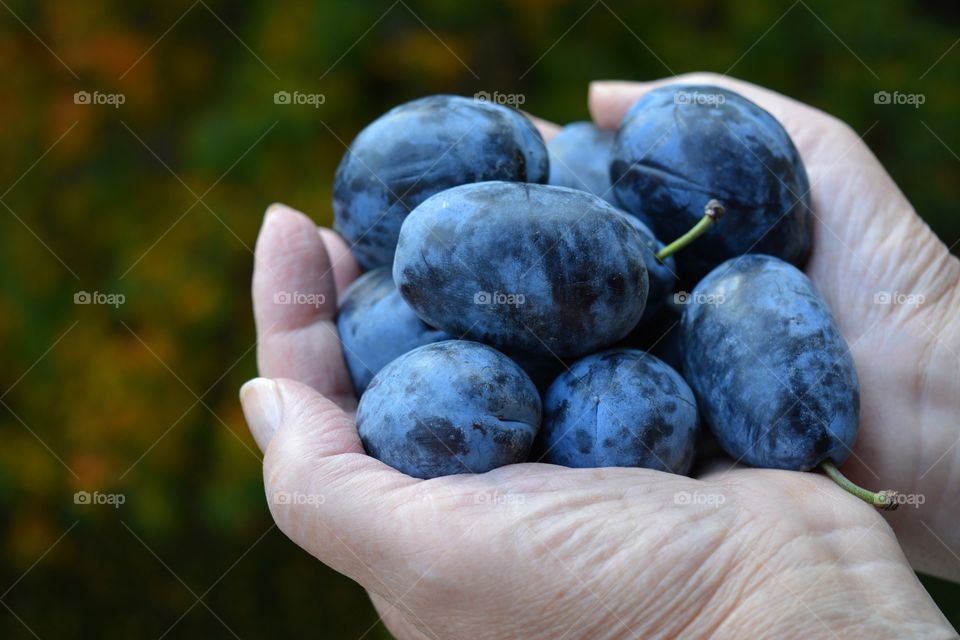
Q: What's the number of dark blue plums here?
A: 9